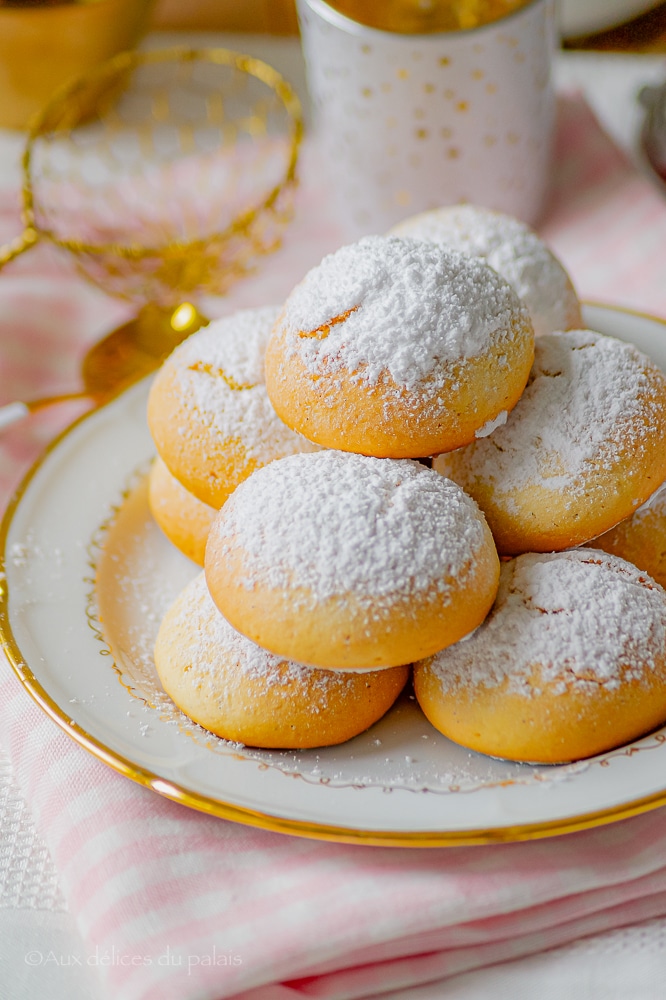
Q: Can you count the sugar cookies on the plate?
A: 9